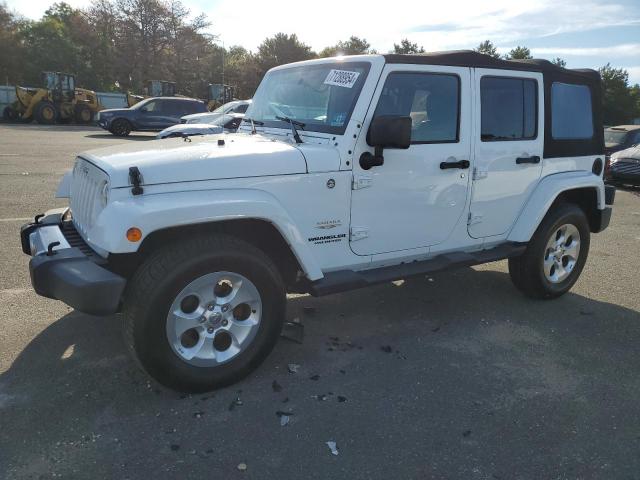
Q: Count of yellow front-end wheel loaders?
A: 3